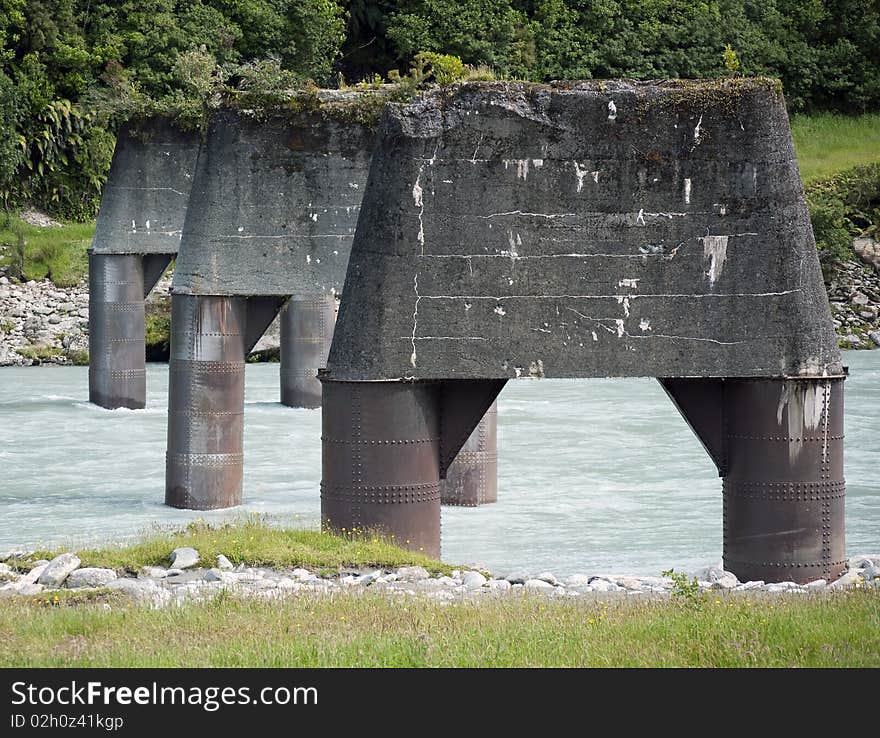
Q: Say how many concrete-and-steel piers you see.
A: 3